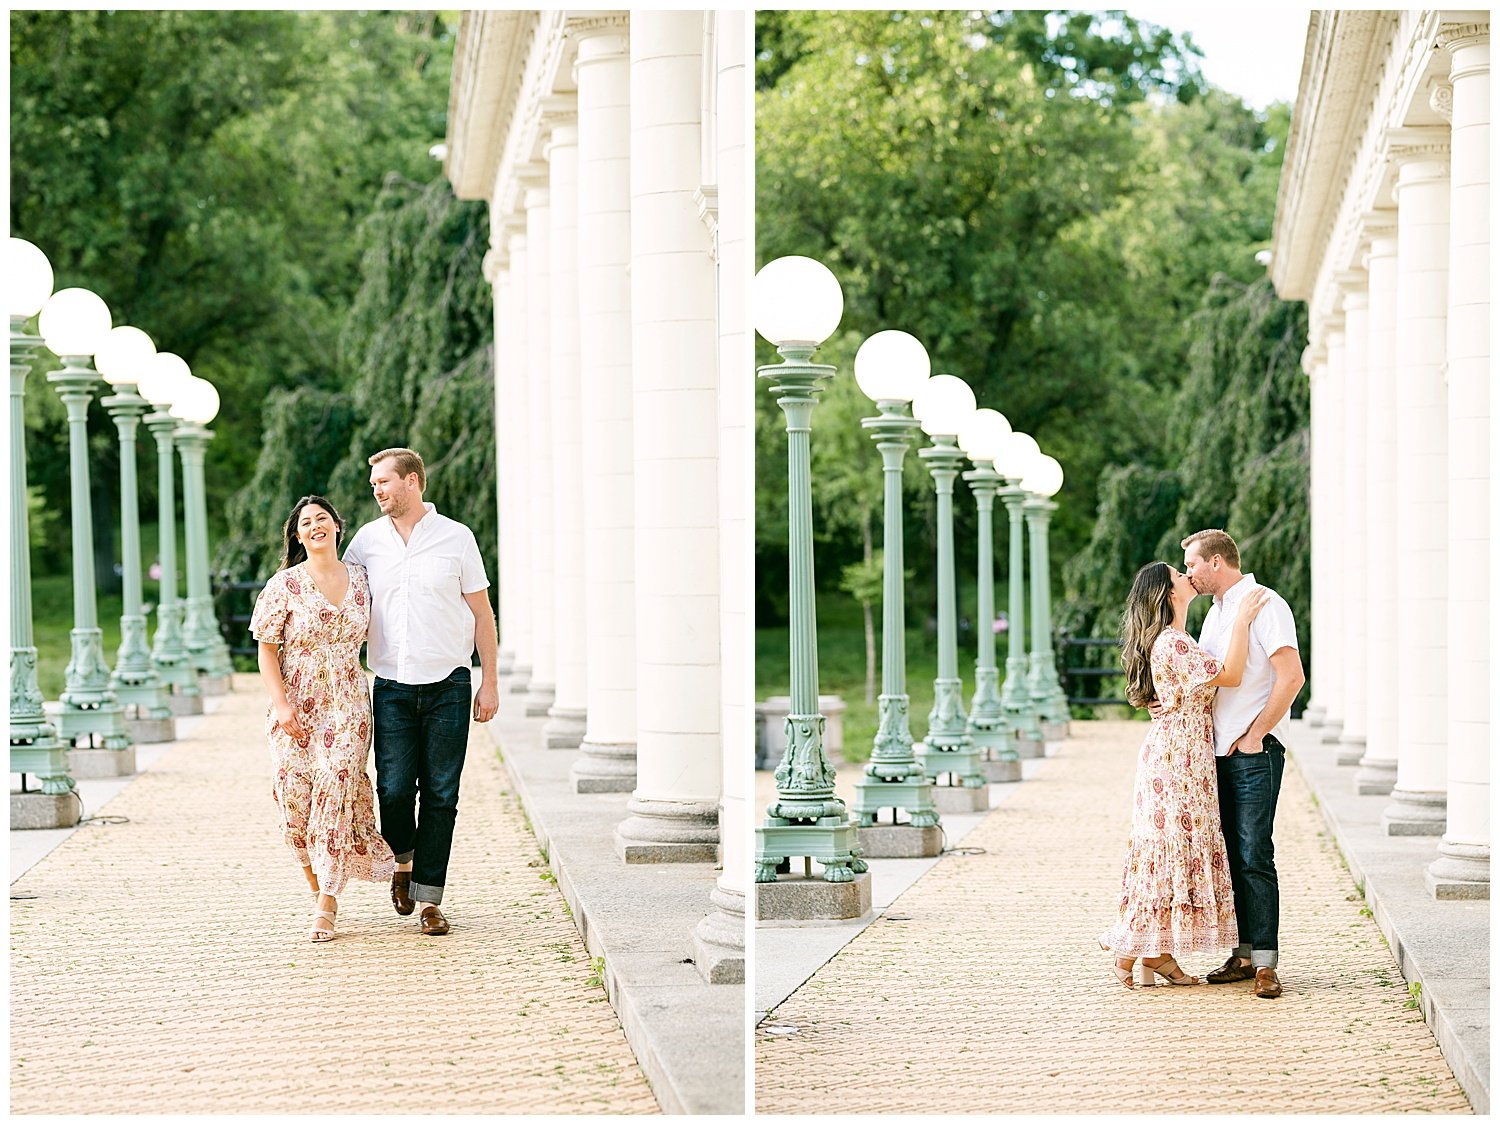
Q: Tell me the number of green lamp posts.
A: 11